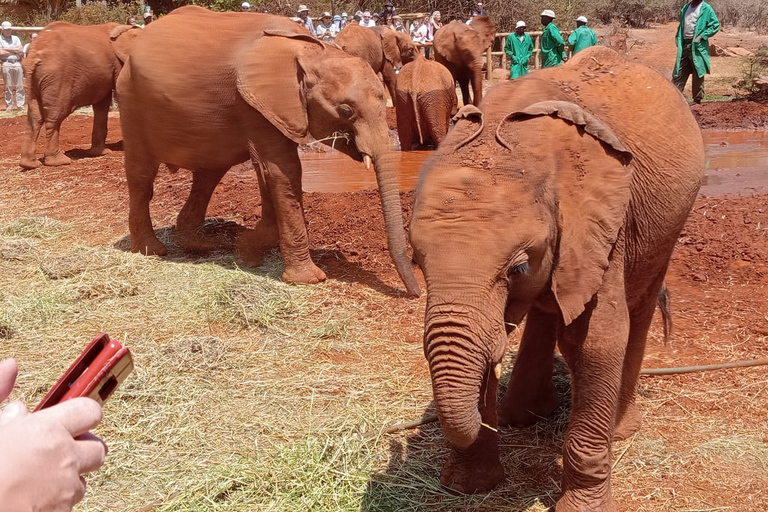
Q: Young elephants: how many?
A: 6